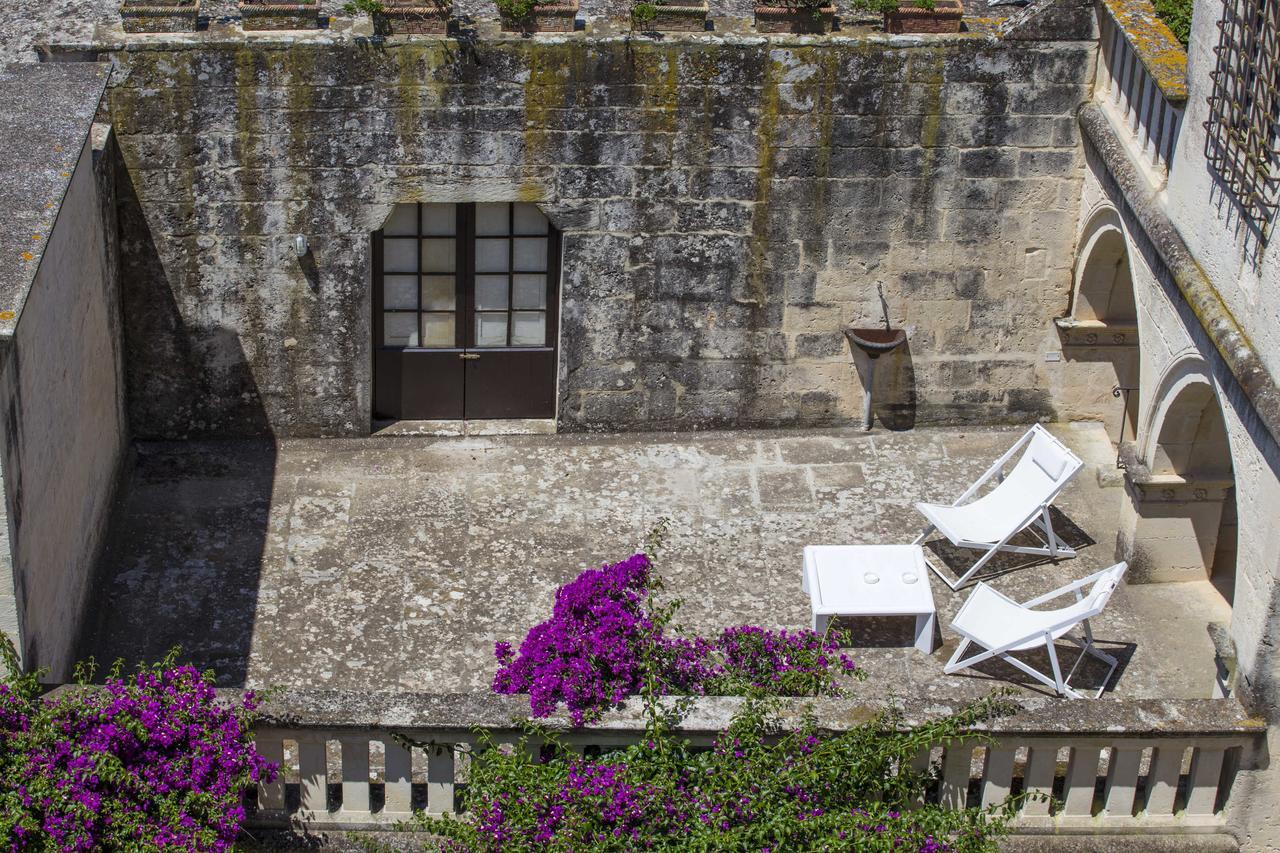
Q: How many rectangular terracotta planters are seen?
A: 7